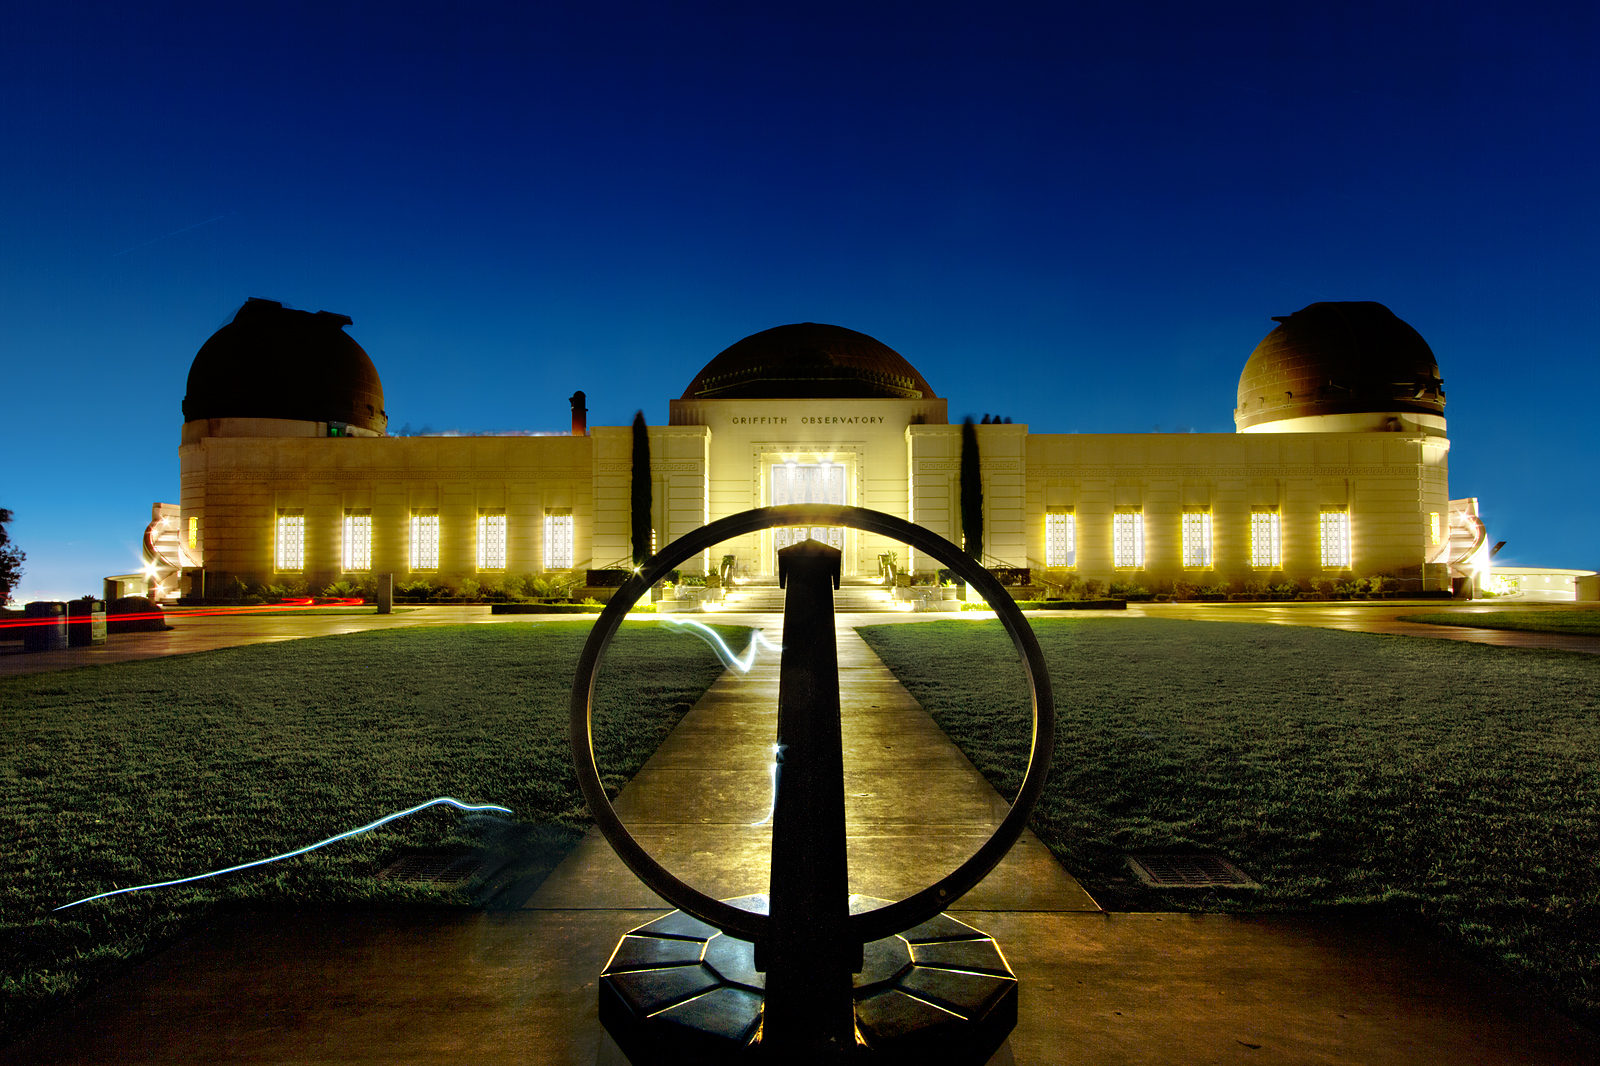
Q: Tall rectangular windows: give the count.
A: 10